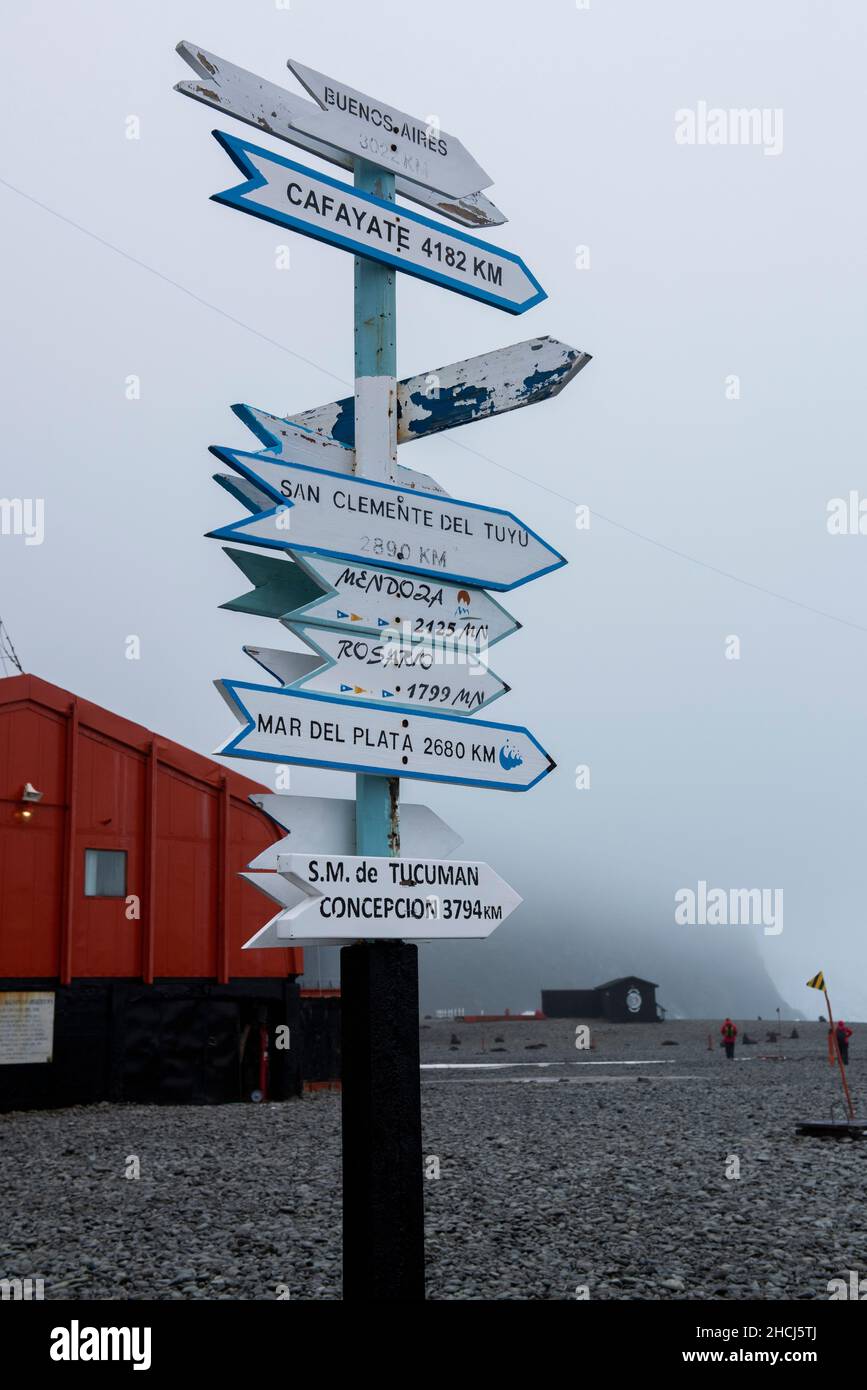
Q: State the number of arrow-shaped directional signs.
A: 15